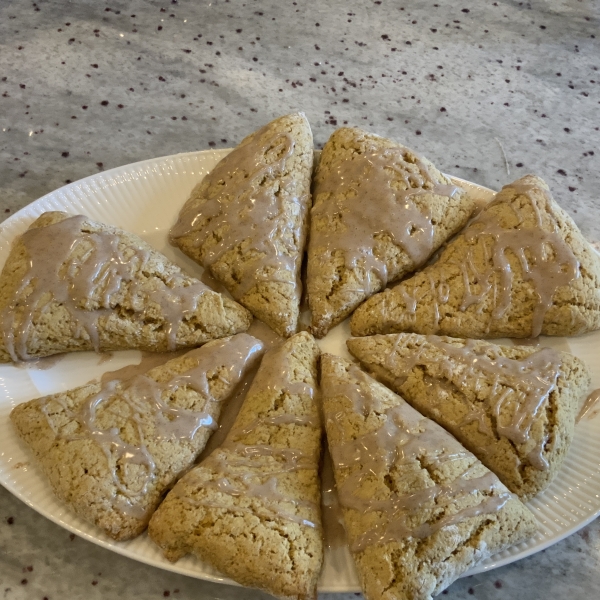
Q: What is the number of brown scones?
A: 8